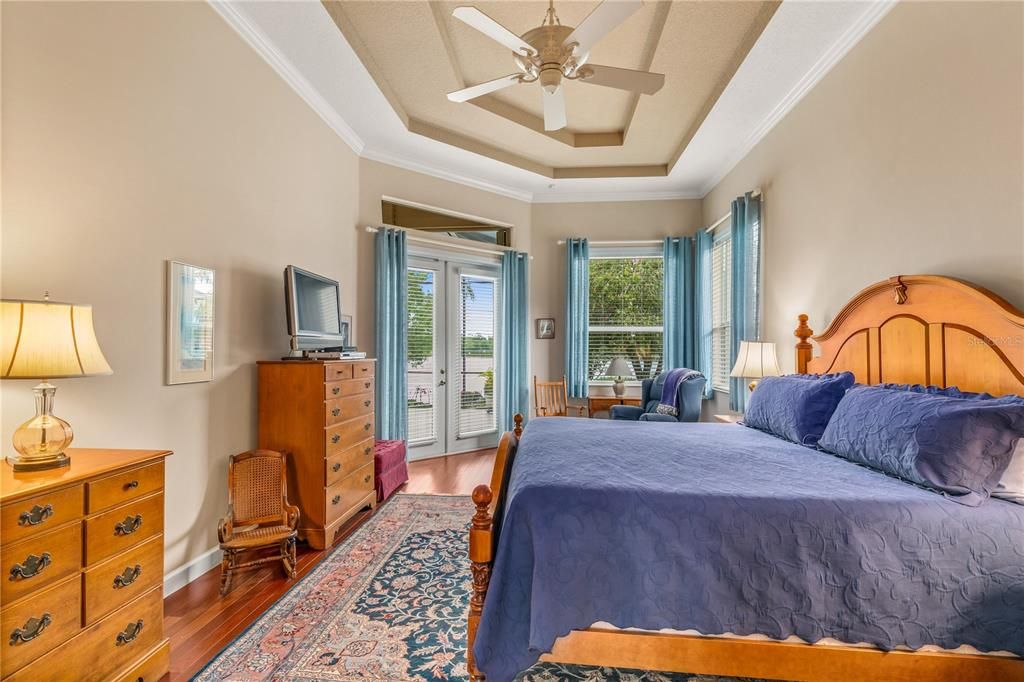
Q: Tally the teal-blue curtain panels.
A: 6